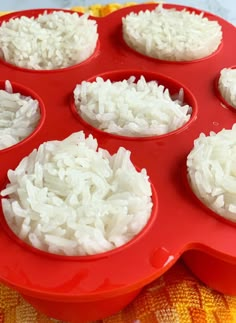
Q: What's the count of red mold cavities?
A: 7